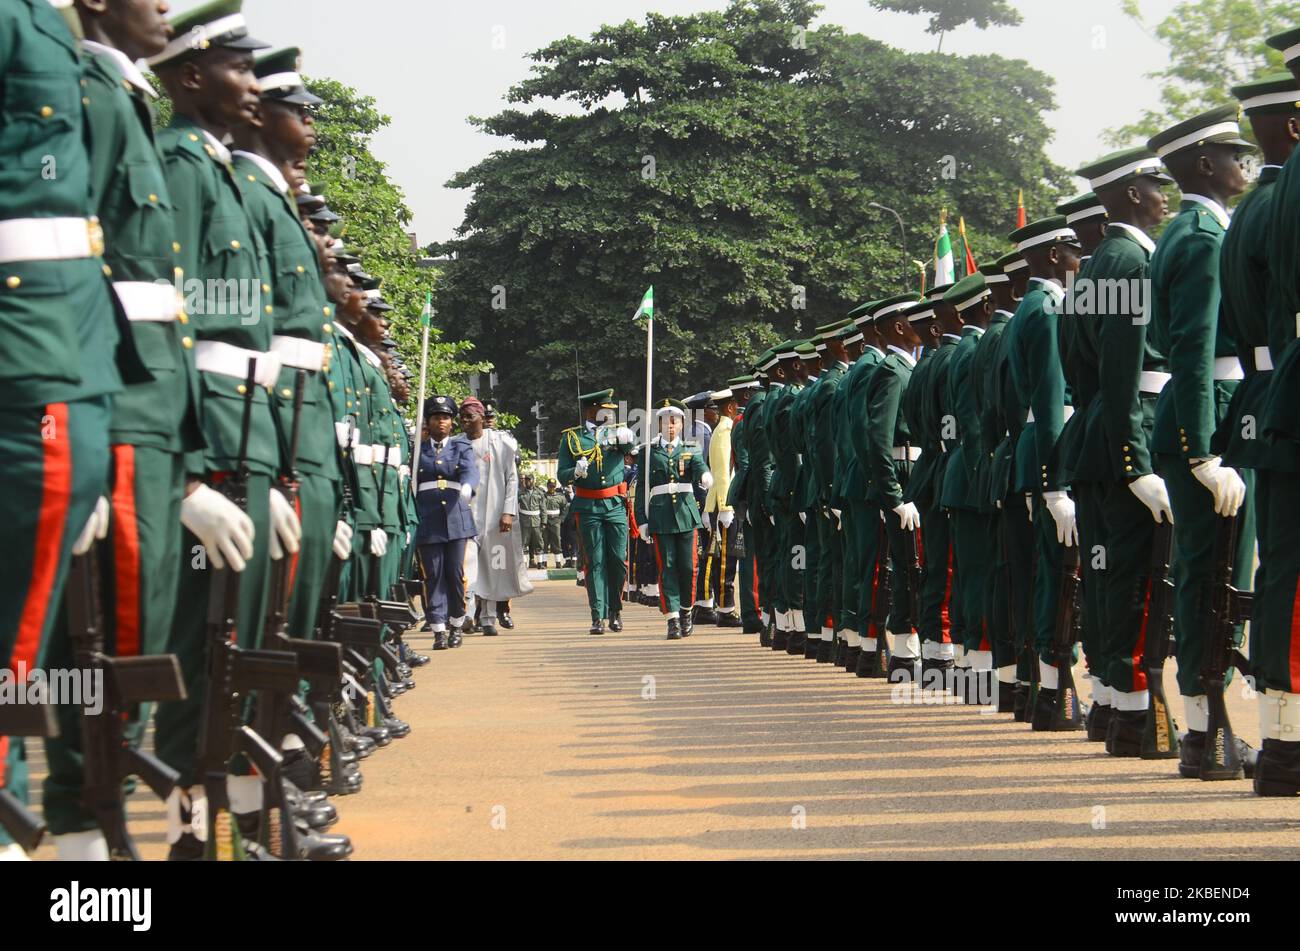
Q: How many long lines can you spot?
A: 2